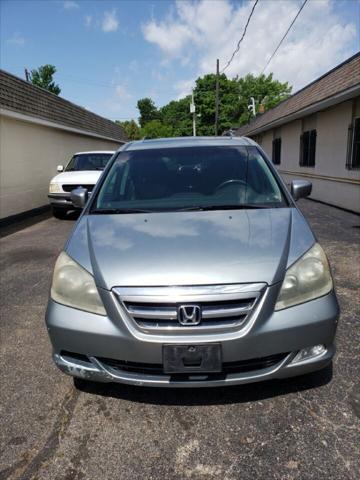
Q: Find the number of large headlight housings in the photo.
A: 2